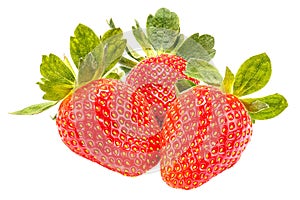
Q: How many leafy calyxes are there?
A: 3